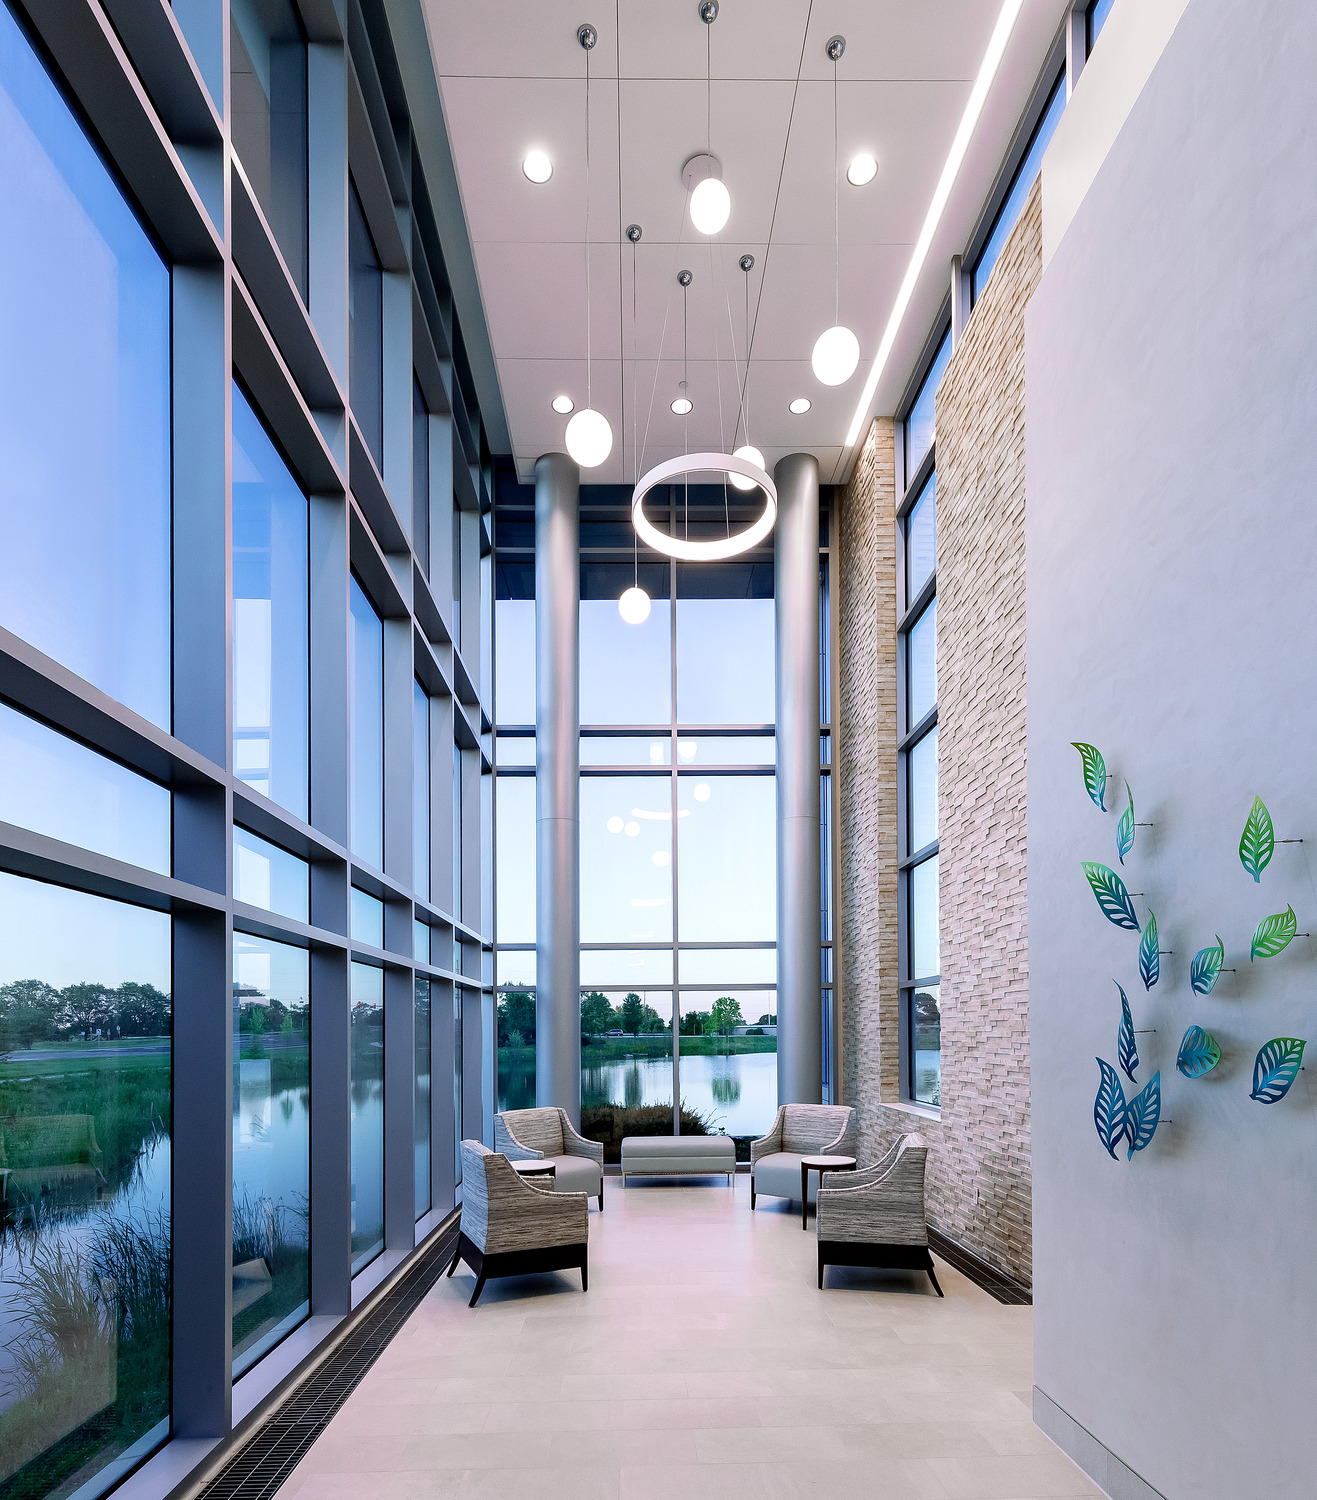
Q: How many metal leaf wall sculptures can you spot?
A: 12